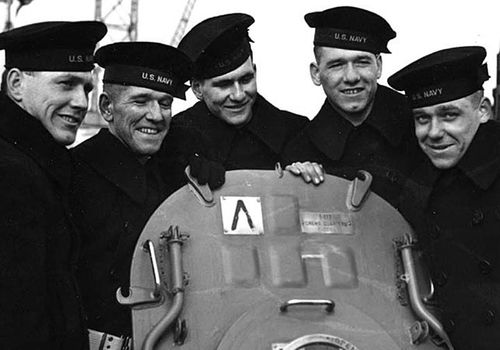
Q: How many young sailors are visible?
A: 5